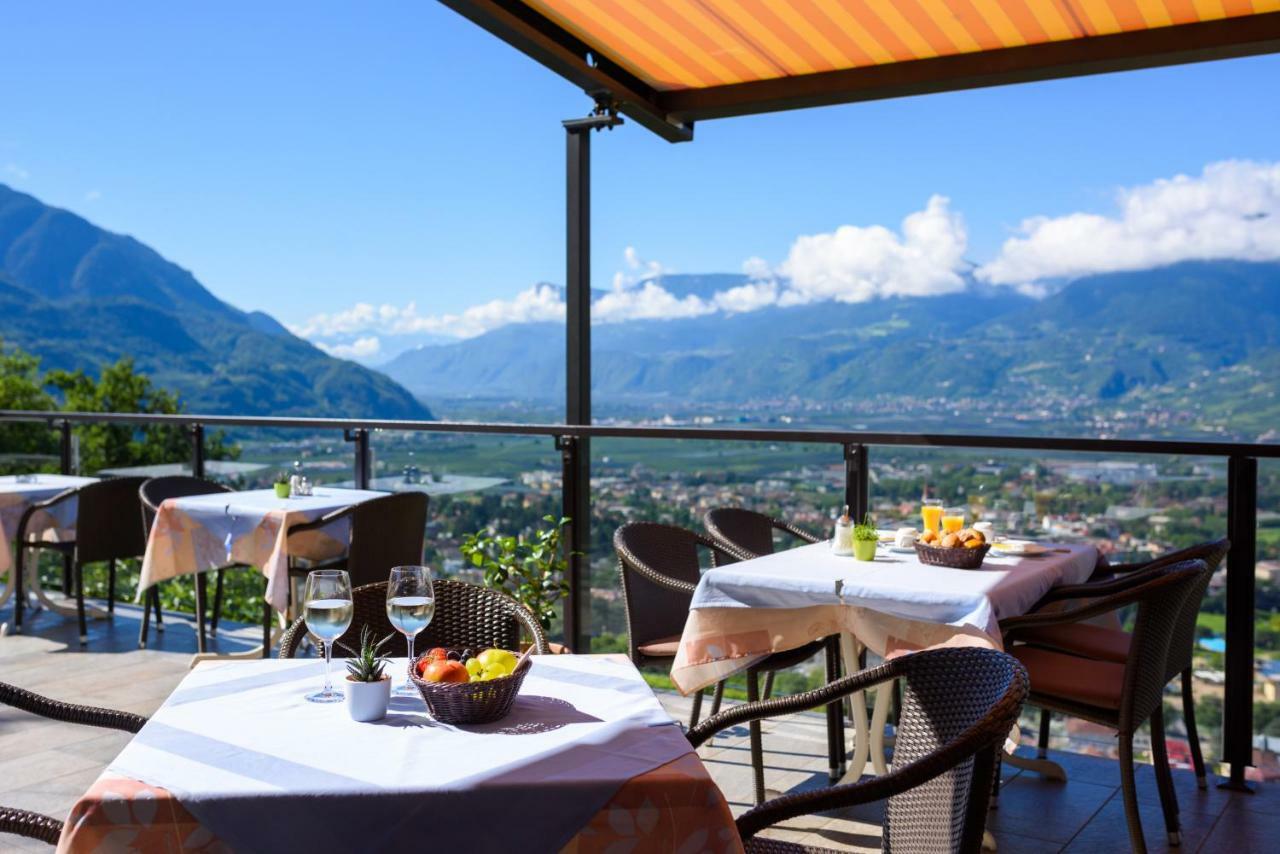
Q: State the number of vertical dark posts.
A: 6